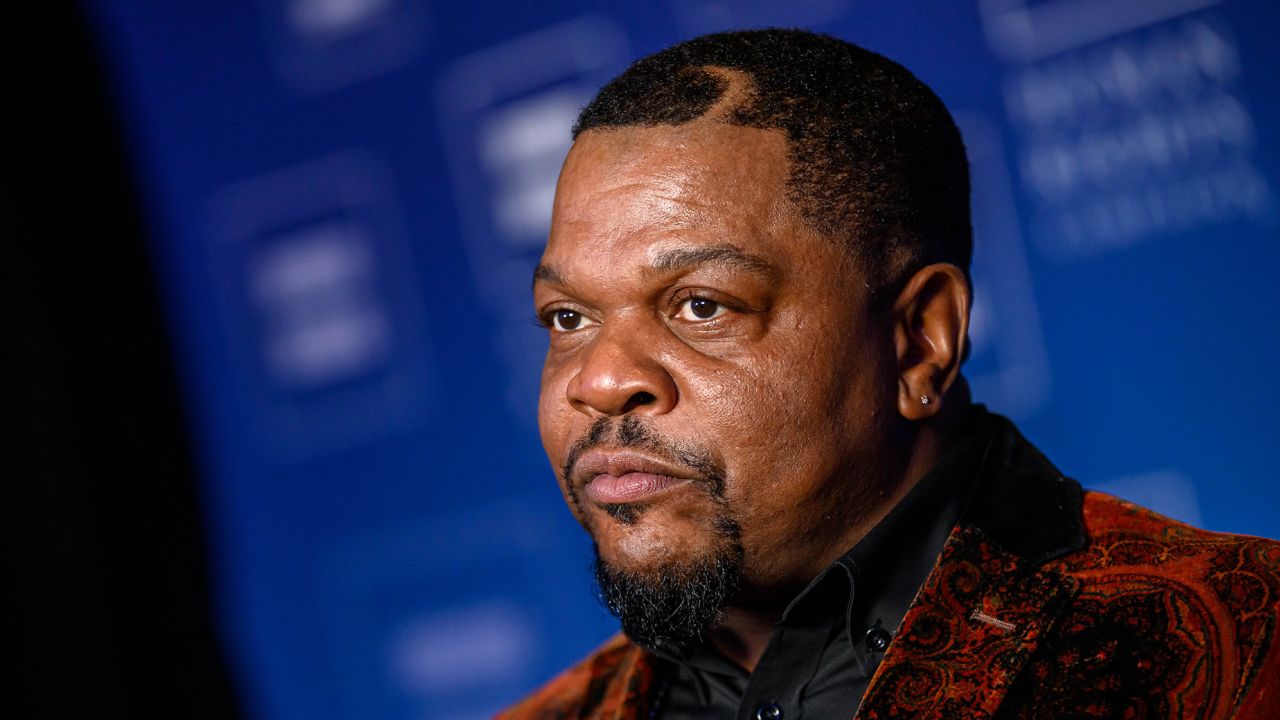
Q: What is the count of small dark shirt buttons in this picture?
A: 2